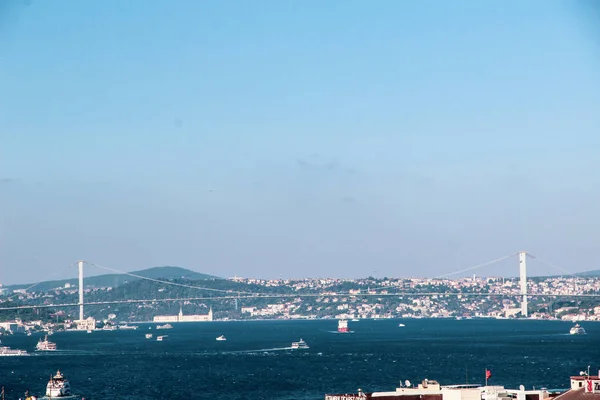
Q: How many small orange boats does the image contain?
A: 0